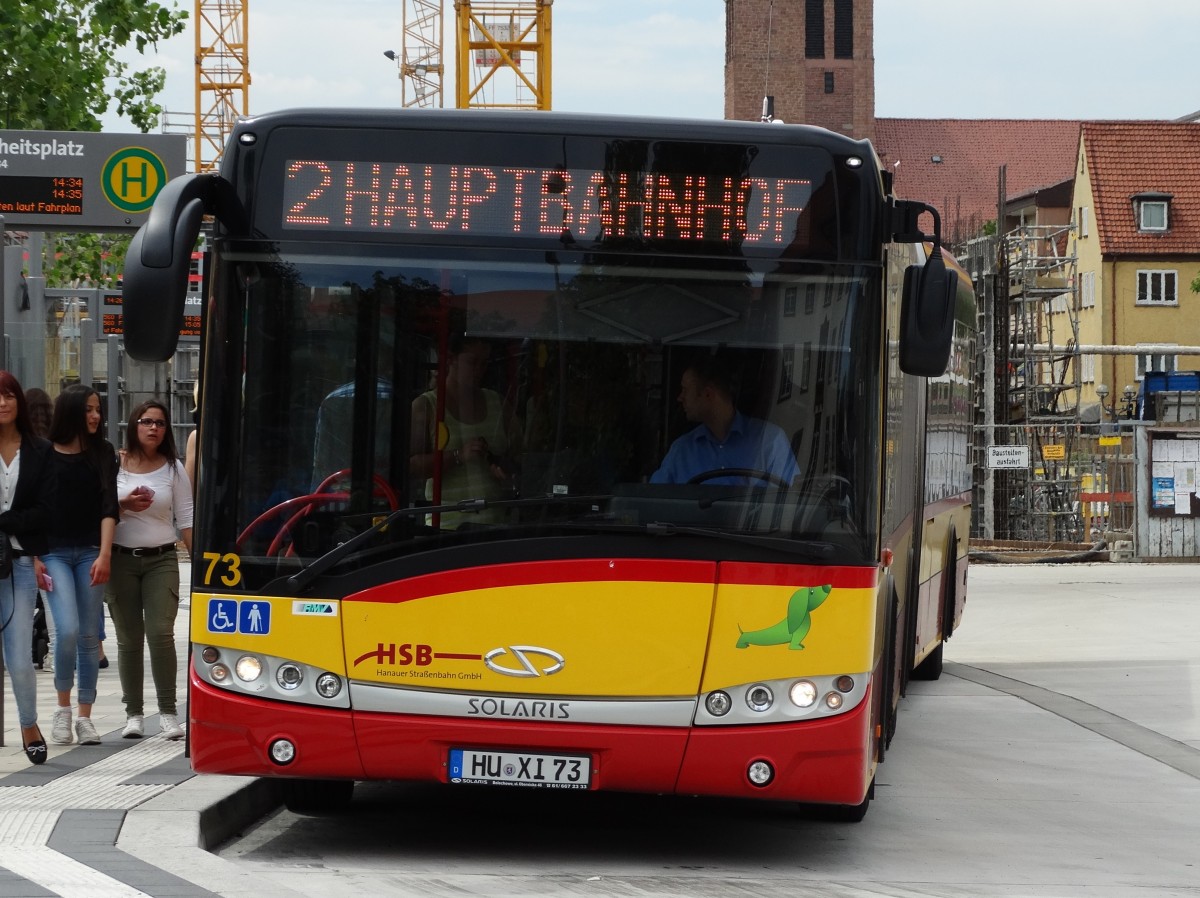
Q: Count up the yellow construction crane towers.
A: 3